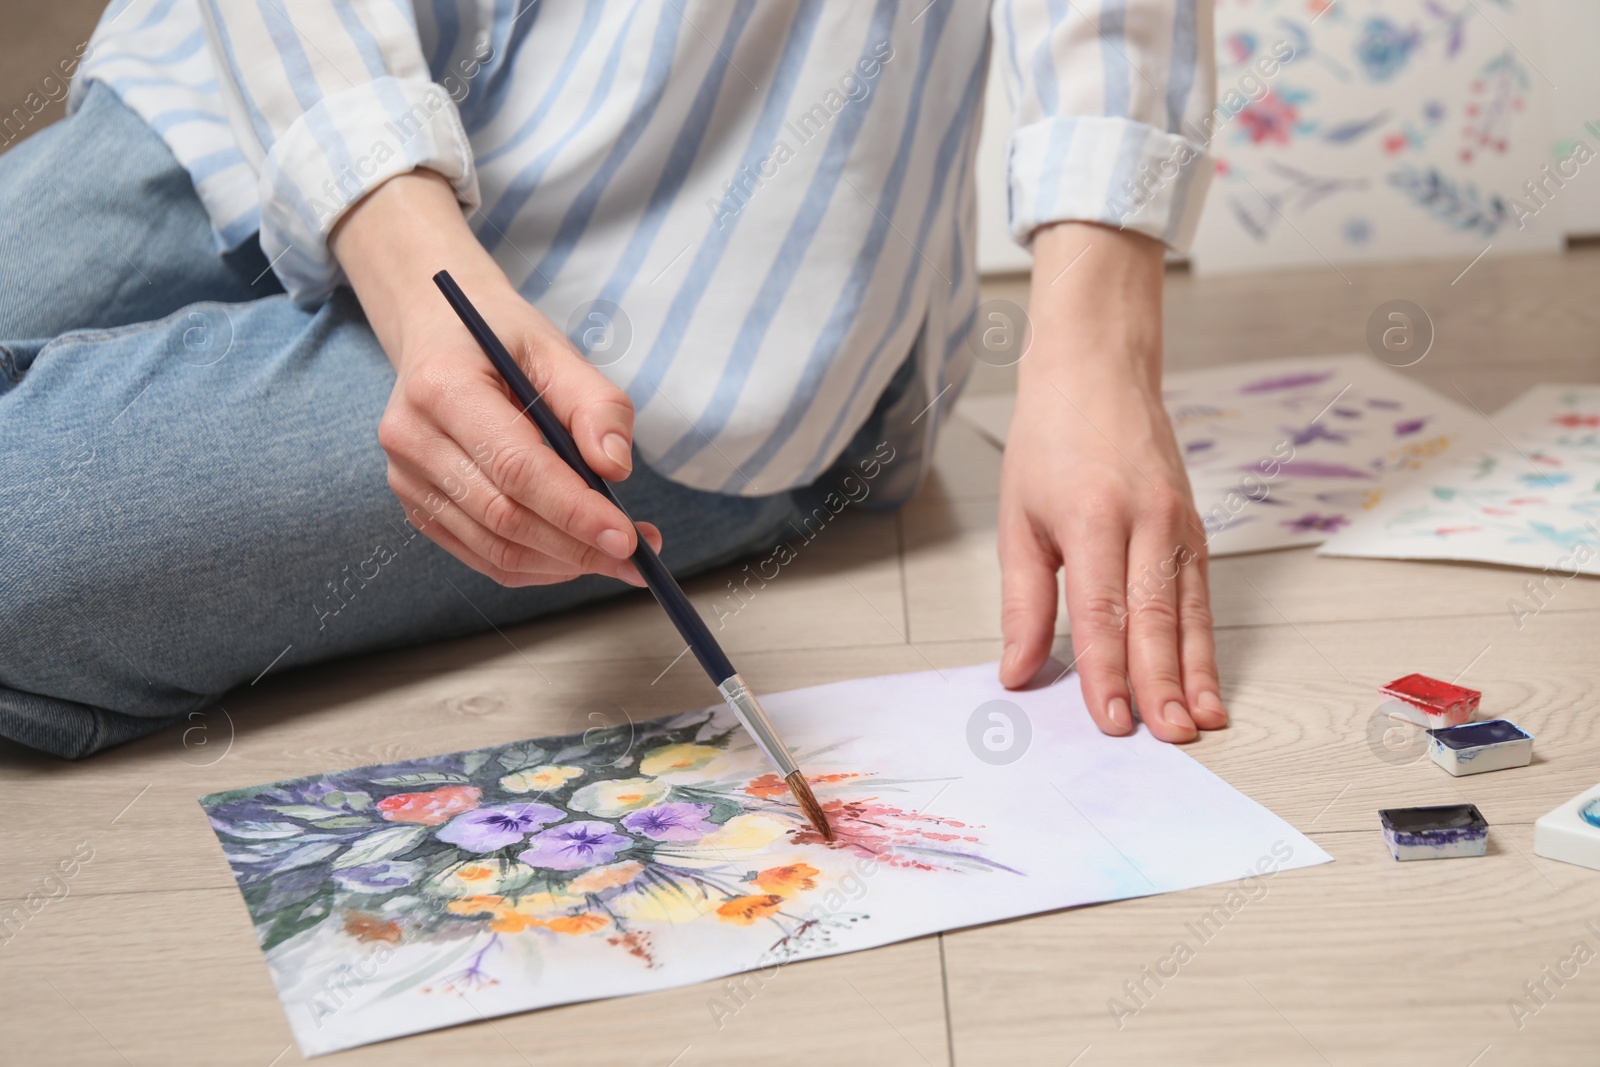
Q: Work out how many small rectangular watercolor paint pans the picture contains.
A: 3